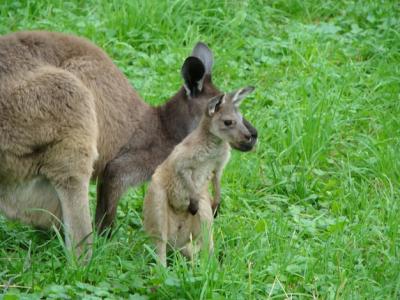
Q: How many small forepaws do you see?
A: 2